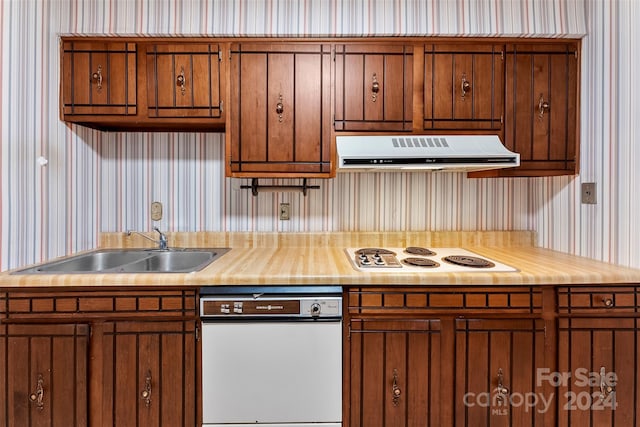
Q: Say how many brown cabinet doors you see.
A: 11